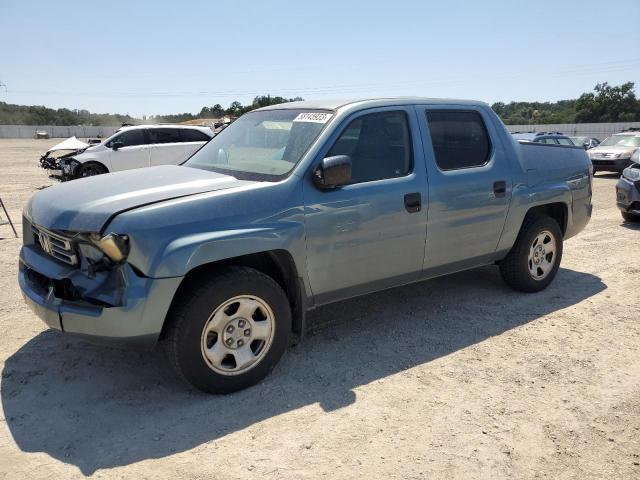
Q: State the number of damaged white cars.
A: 1